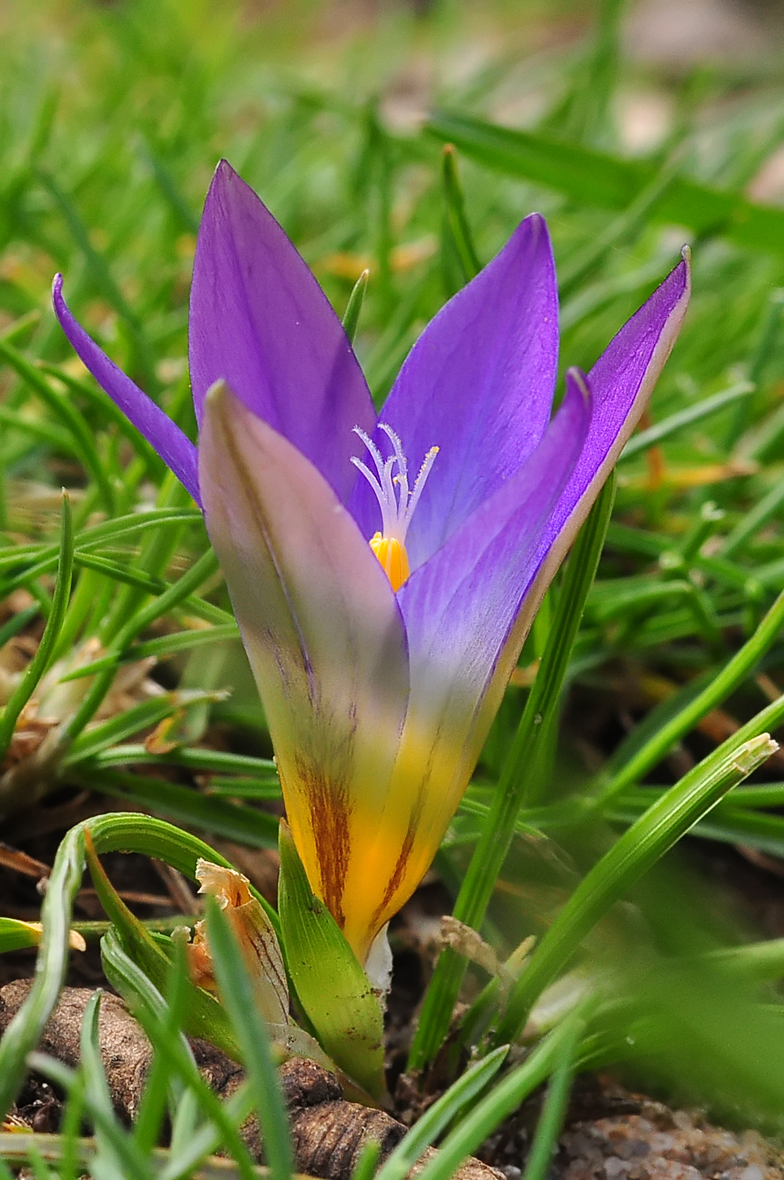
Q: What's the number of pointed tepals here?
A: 6